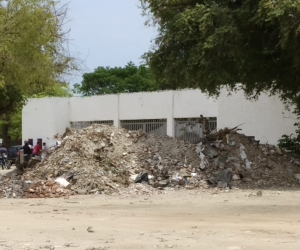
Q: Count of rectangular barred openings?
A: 3